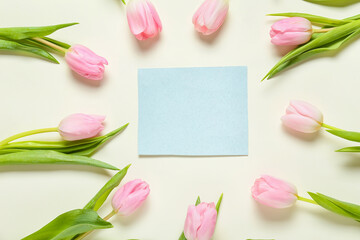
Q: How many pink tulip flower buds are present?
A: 9